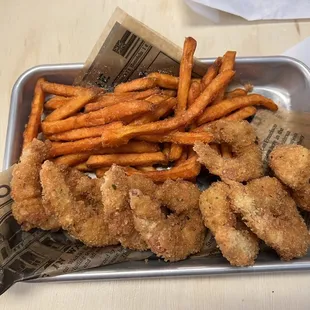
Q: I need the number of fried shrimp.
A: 8